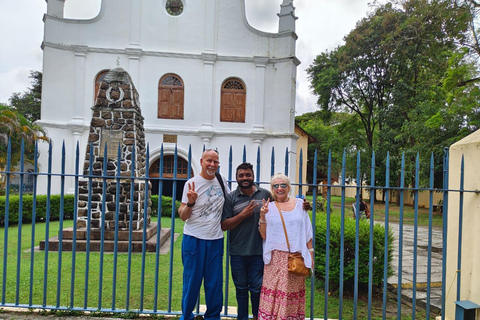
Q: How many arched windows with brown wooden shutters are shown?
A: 3